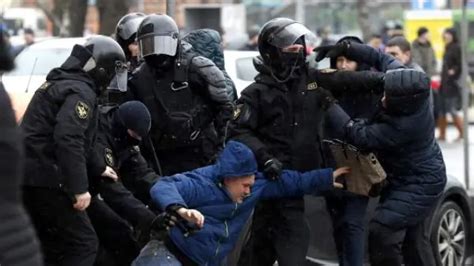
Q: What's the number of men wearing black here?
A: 5